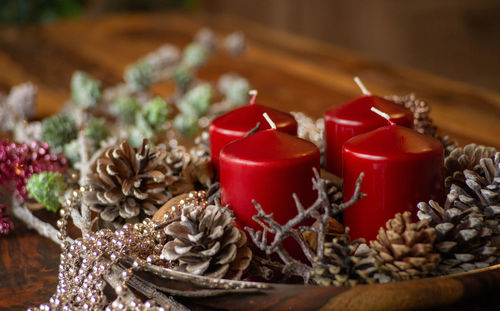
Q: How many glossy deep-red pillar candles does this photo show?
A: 4